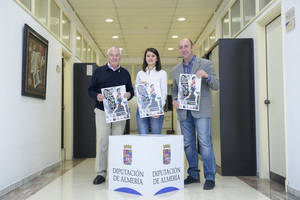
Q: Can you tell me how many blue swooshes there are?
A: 2